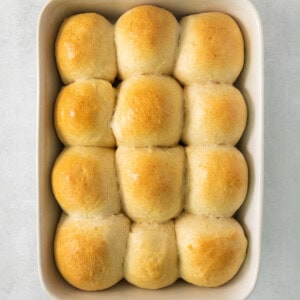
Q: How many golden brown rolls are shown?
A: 12